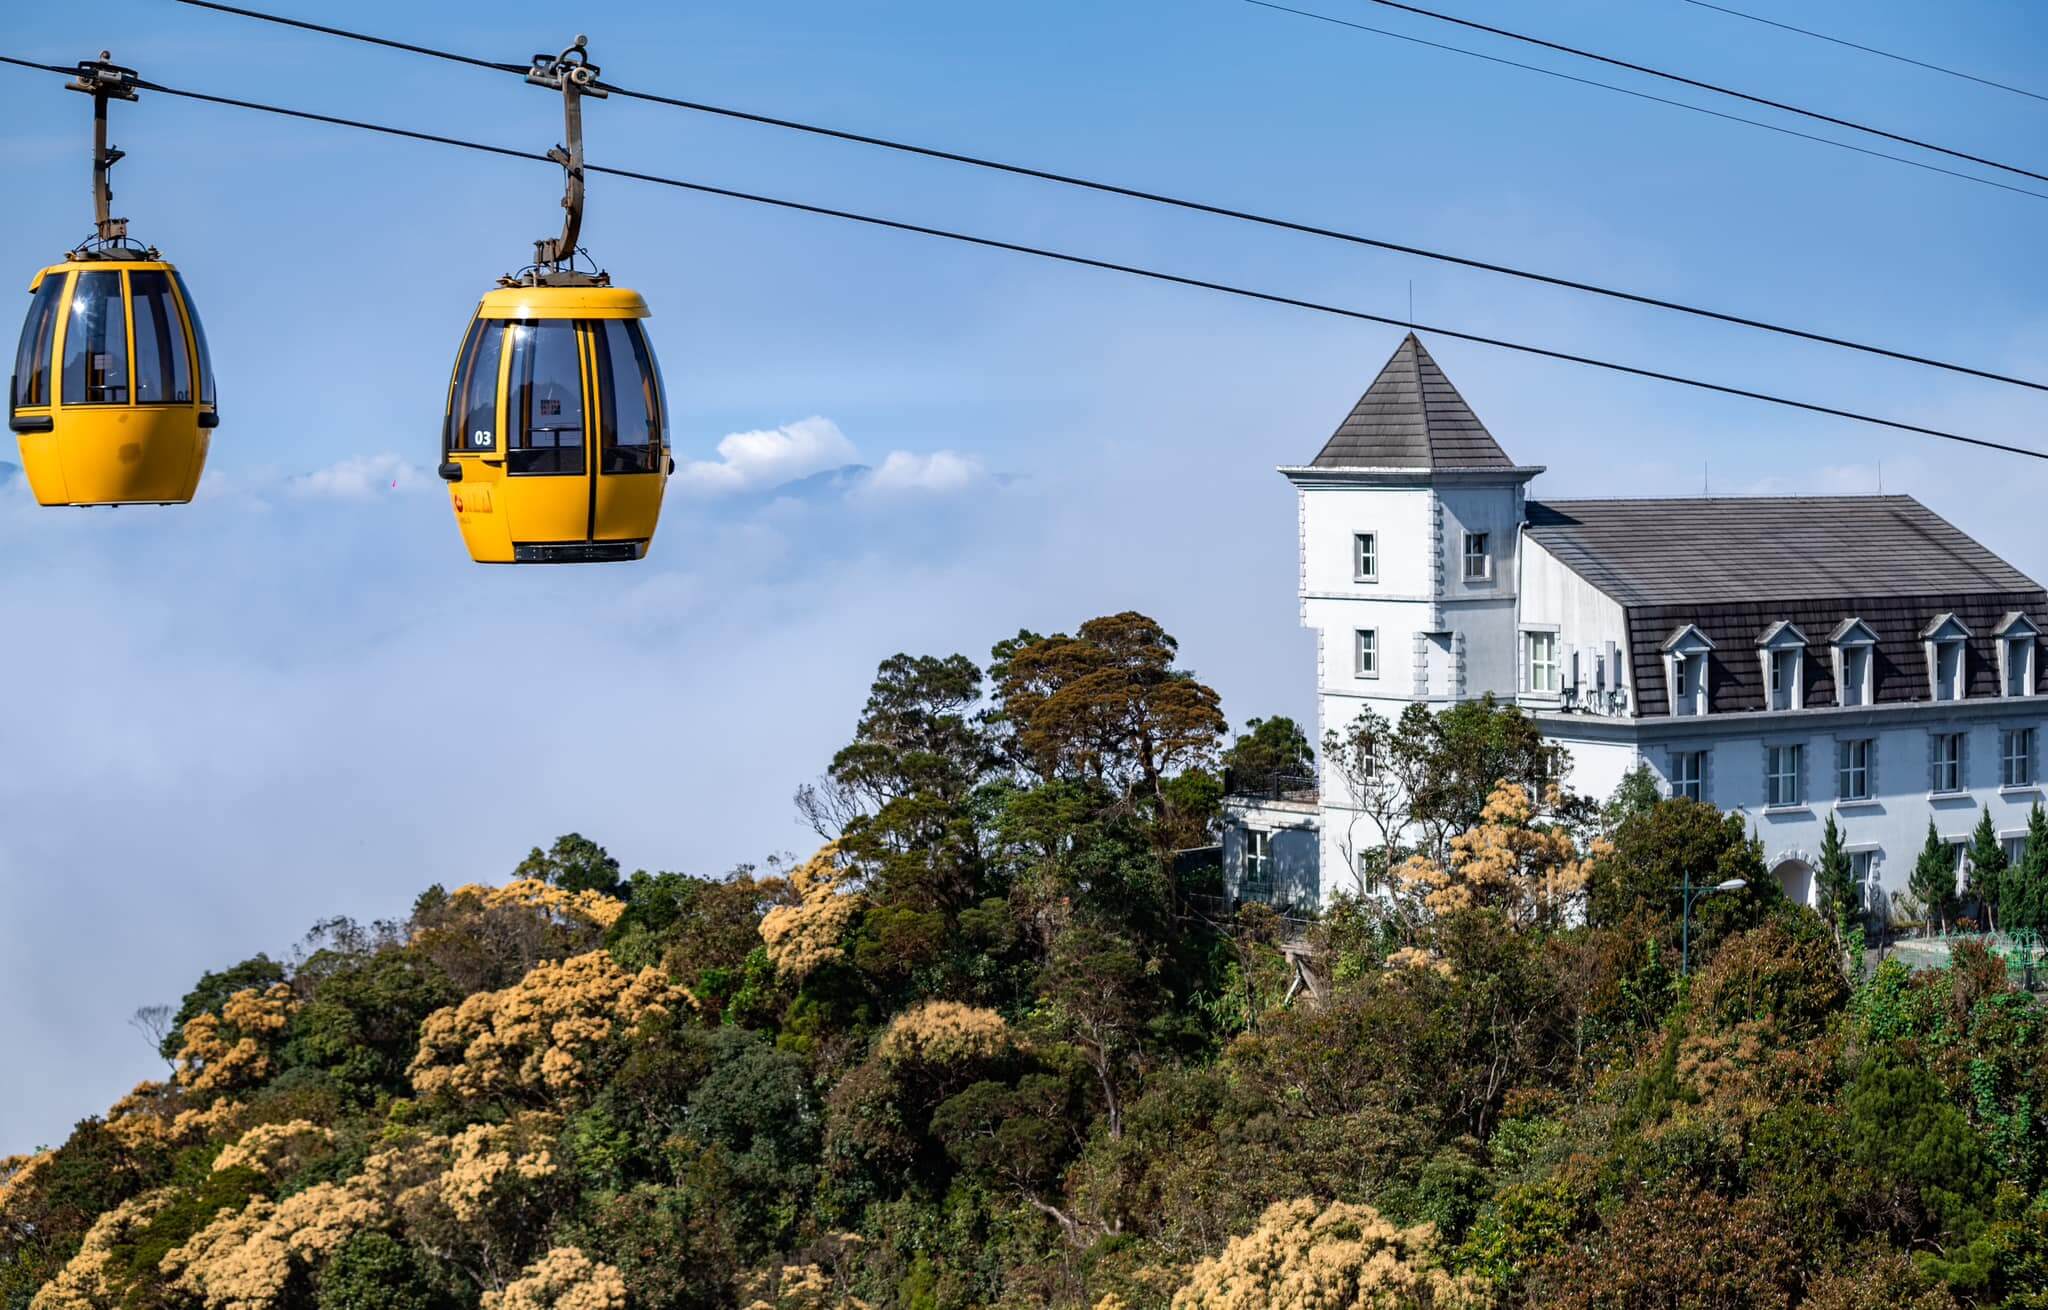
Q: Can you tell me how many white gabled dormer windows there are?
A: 5